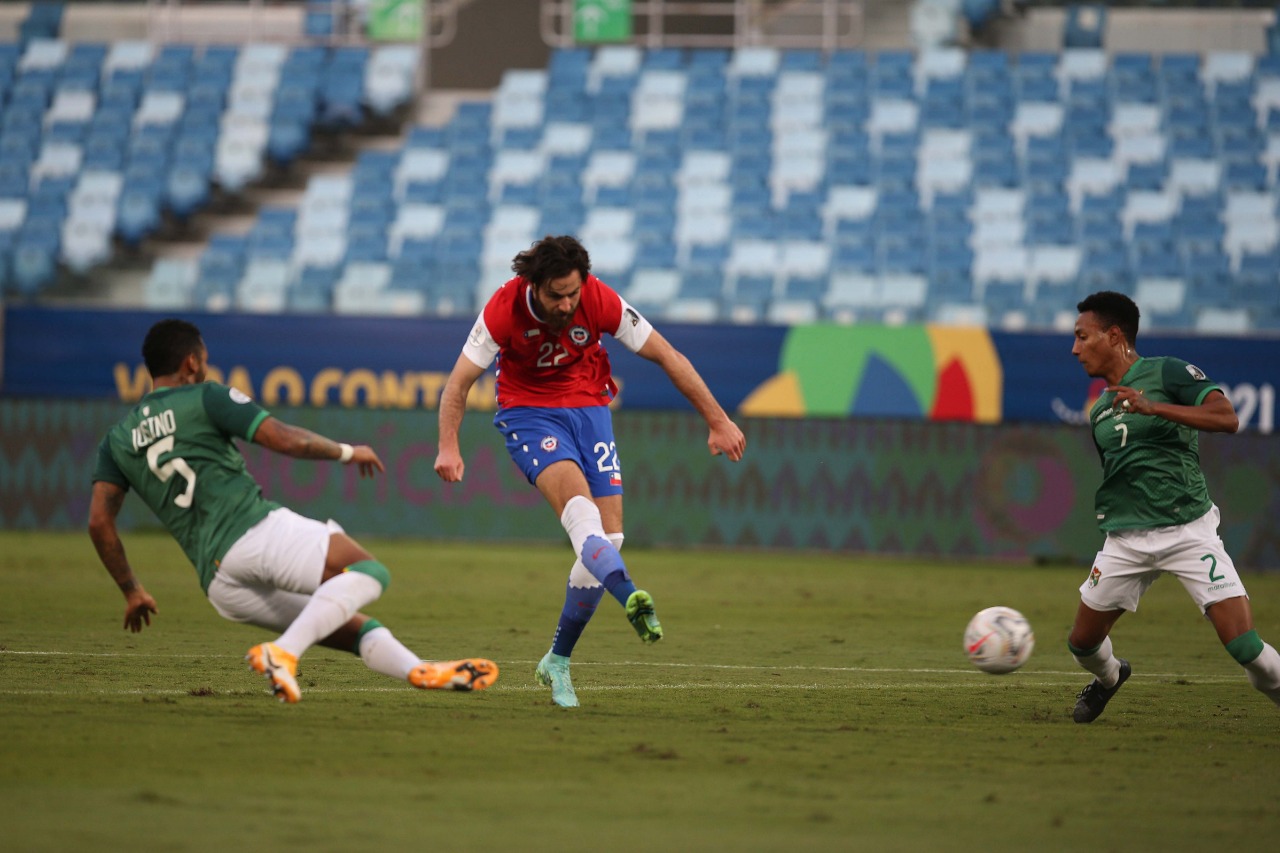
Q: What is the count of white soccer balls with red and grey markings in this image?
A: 1